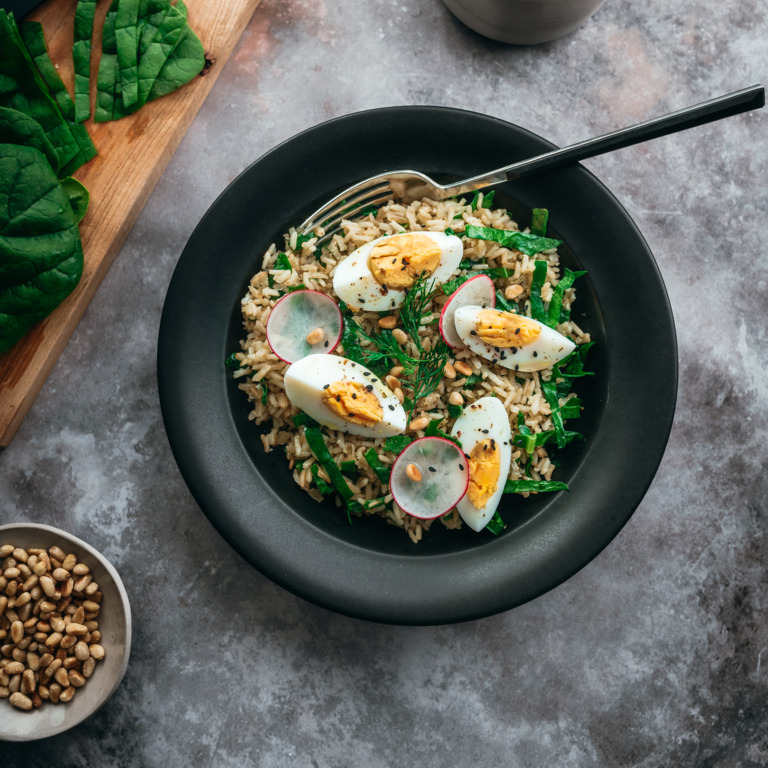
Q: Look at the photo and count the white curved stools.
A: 0